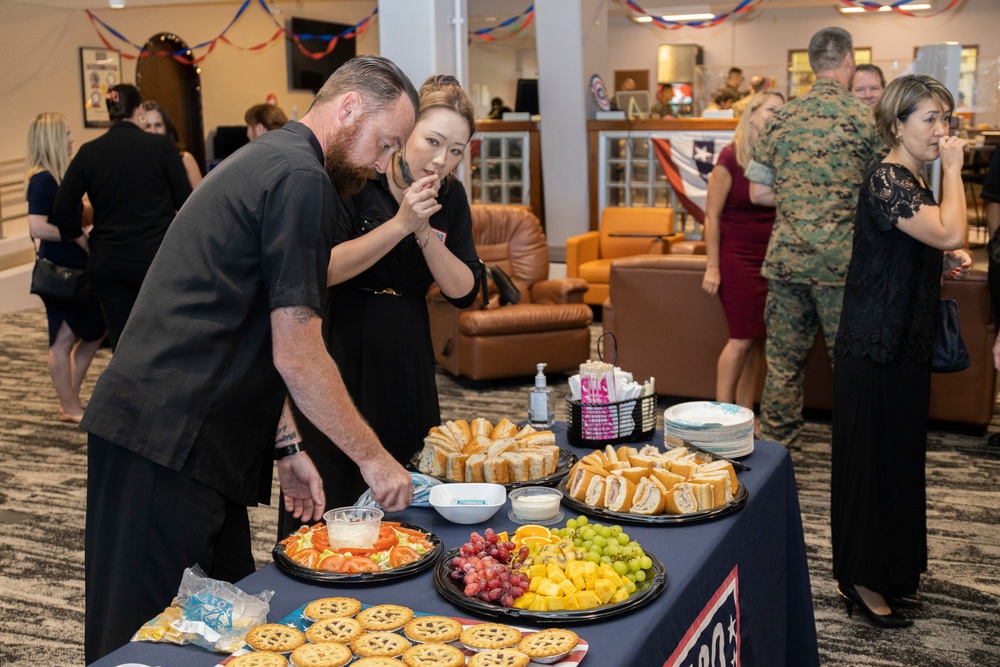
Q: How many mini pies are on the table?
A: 13